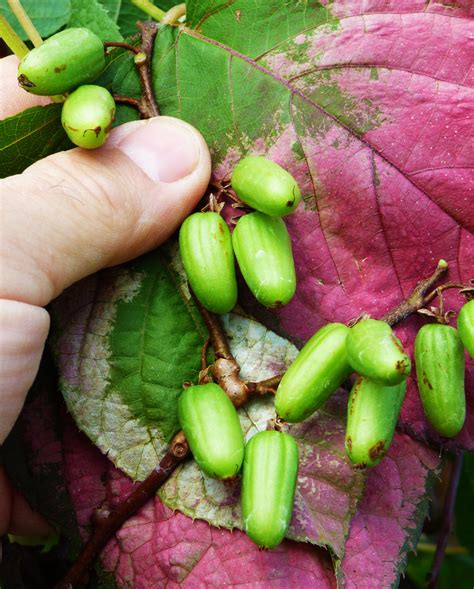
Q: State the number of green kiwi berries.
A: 12